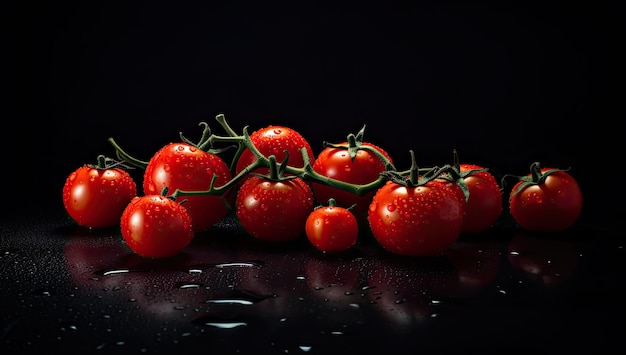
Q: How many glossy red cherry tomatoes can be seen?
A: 10